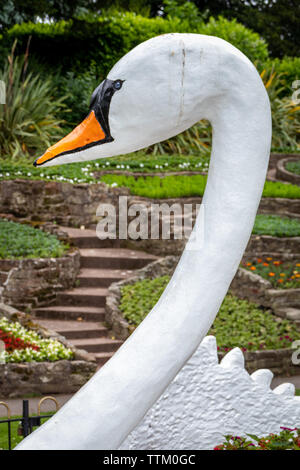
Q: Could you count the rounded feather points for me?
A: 4